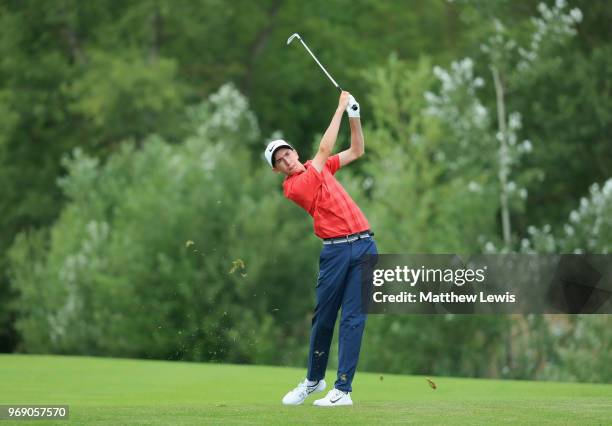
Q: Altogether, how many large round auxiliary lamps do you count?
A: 0